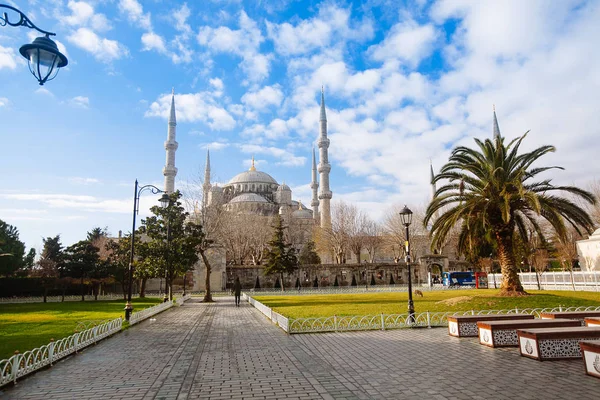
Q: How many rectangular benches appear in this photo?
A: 6